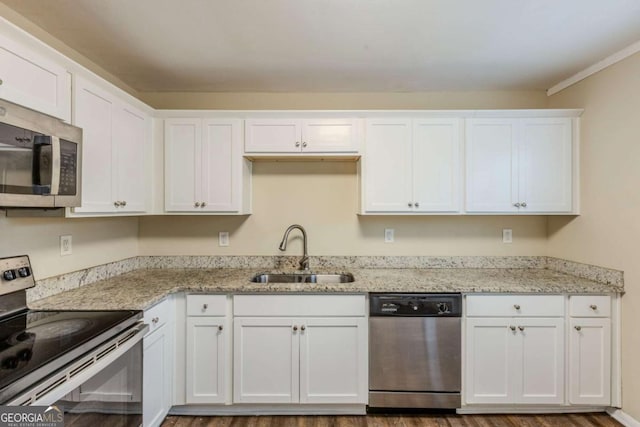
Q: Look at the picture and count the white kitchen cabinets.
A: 11